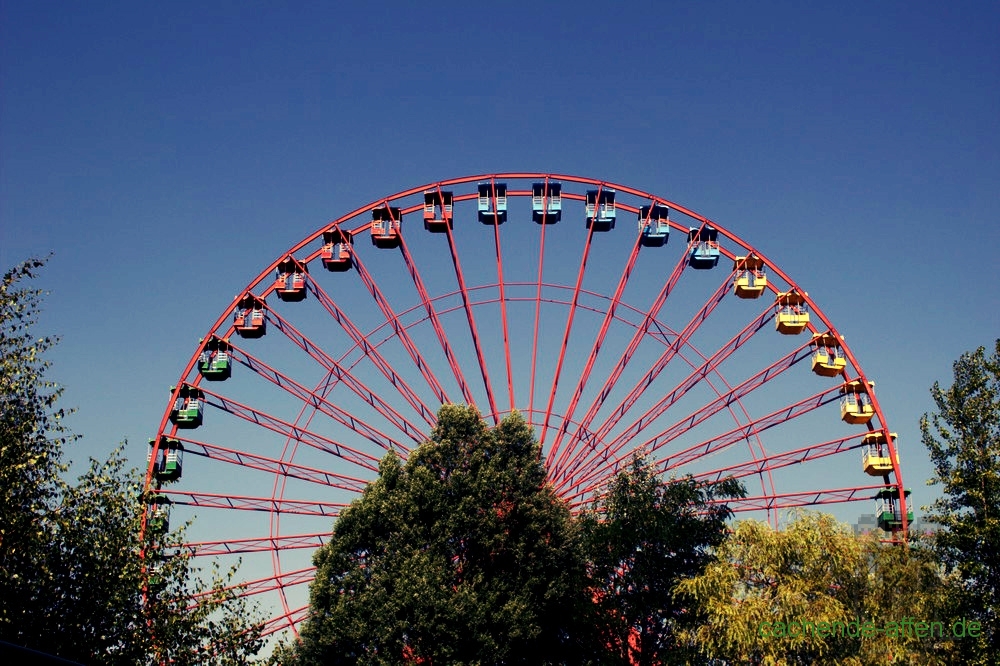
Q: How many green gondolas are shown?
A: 6